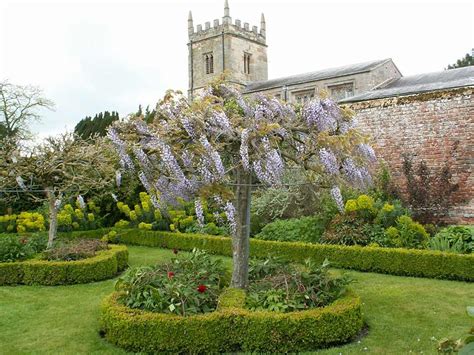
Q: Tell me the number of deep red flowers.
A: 3